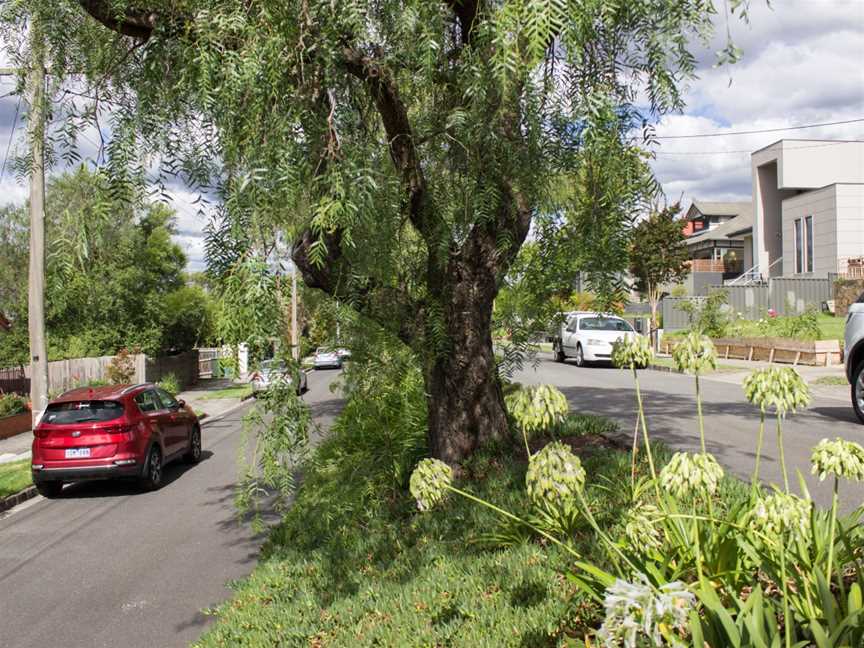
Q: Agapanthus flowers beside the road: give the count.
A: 11